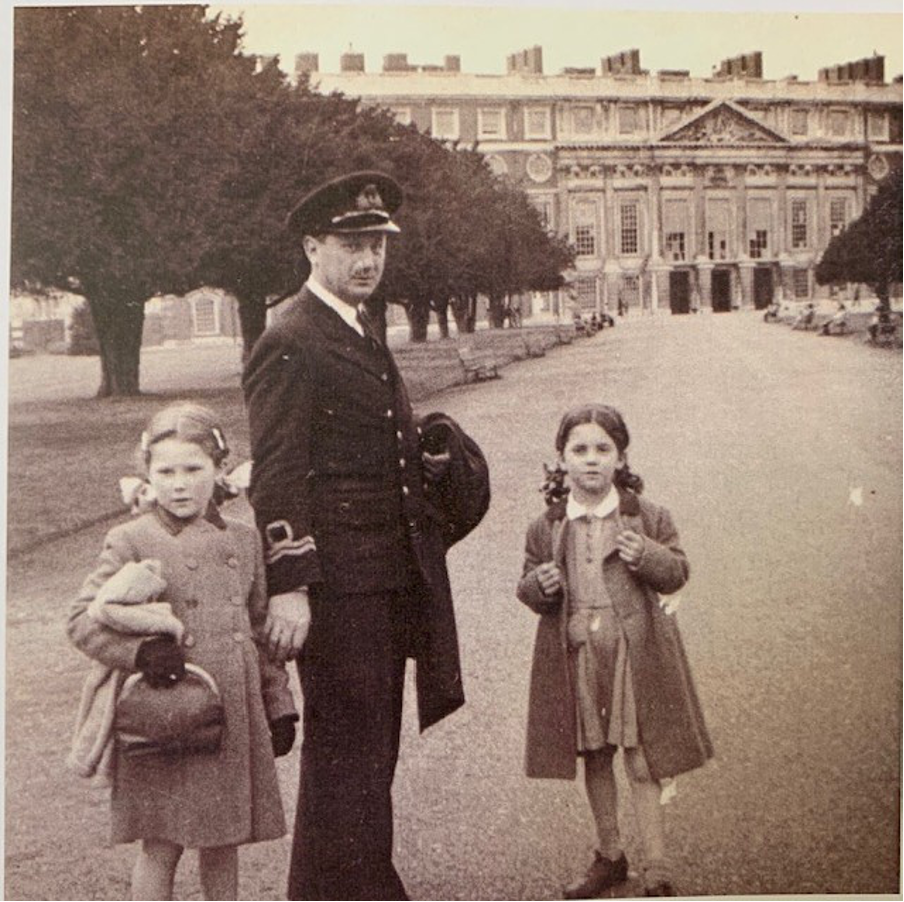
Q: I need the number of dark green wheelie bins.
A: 0